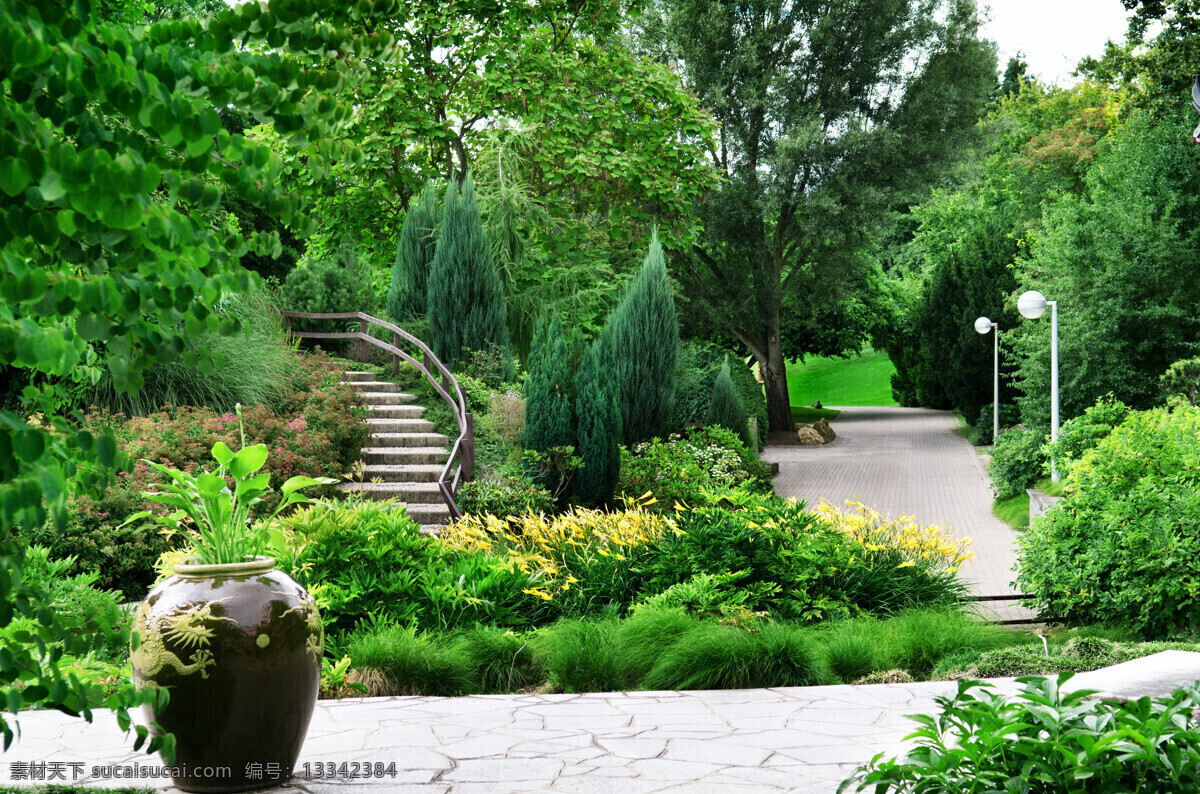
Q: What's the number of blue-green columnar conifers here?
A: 6